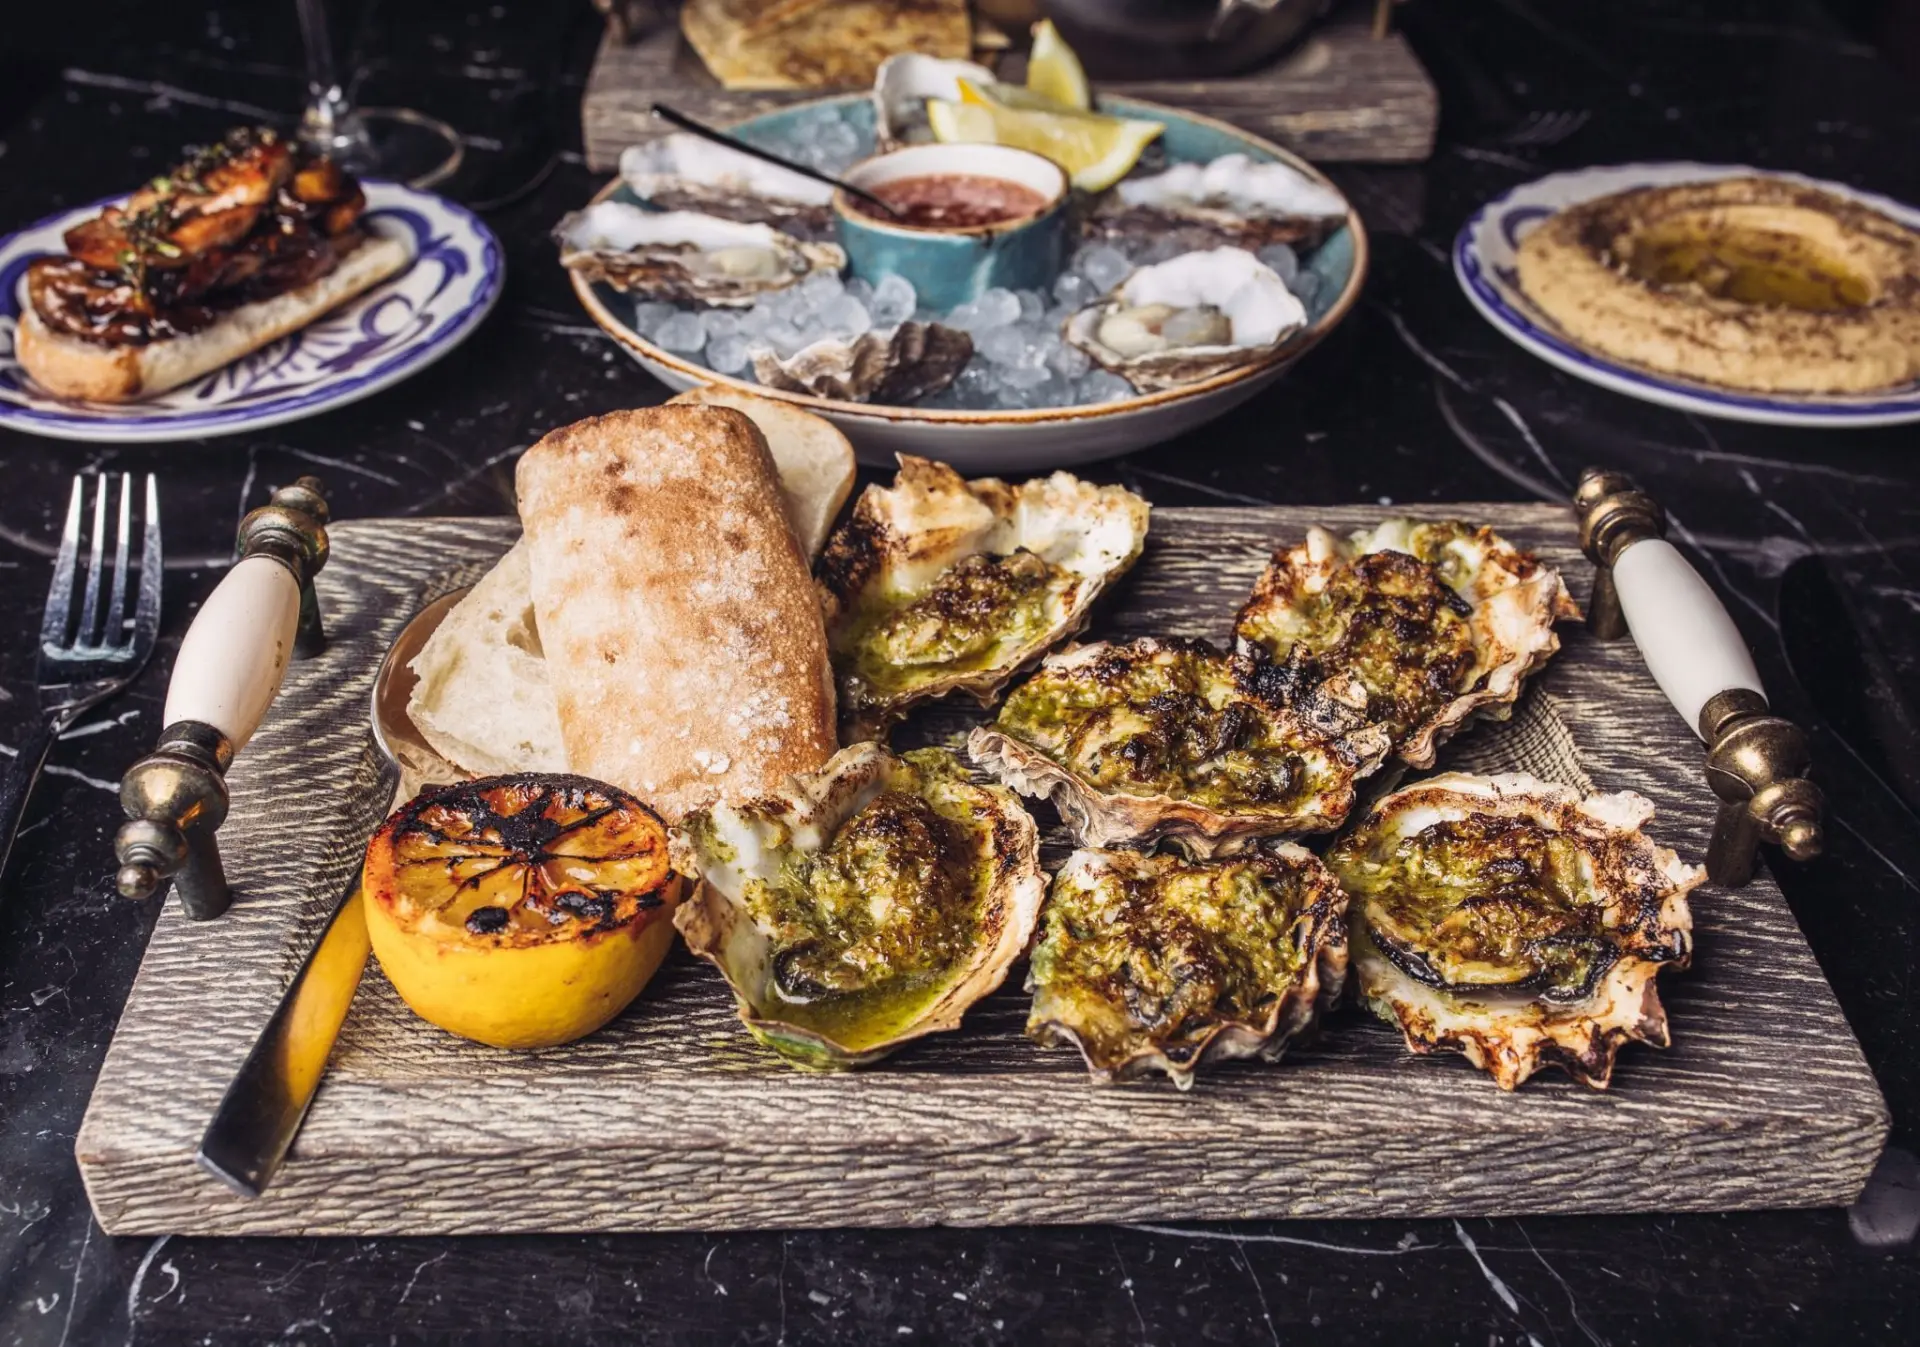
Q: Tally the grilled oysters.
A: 6